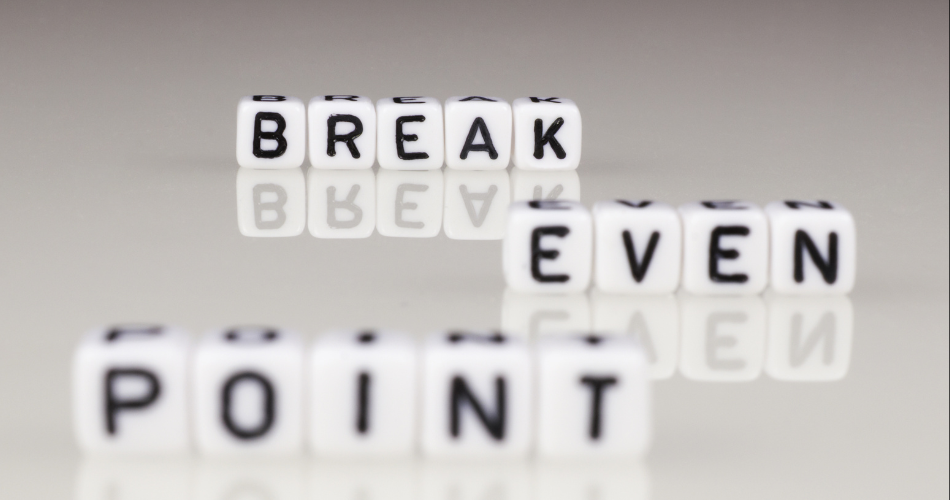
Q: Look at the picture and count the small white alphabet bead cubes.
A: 14